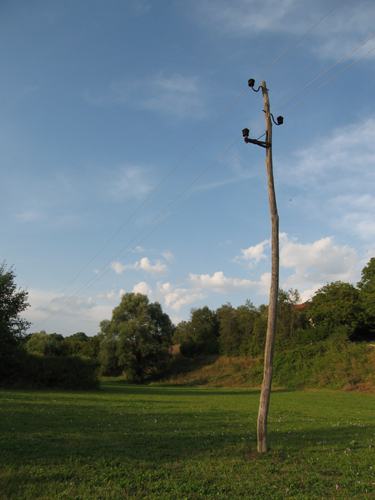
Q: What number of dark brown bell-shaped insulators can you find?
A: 3